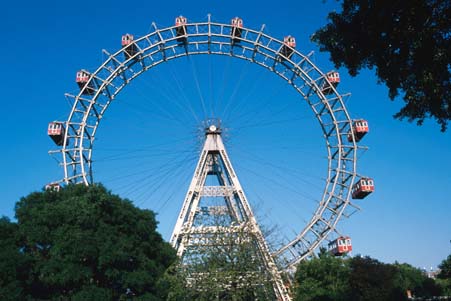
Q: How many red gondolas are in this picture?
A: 11